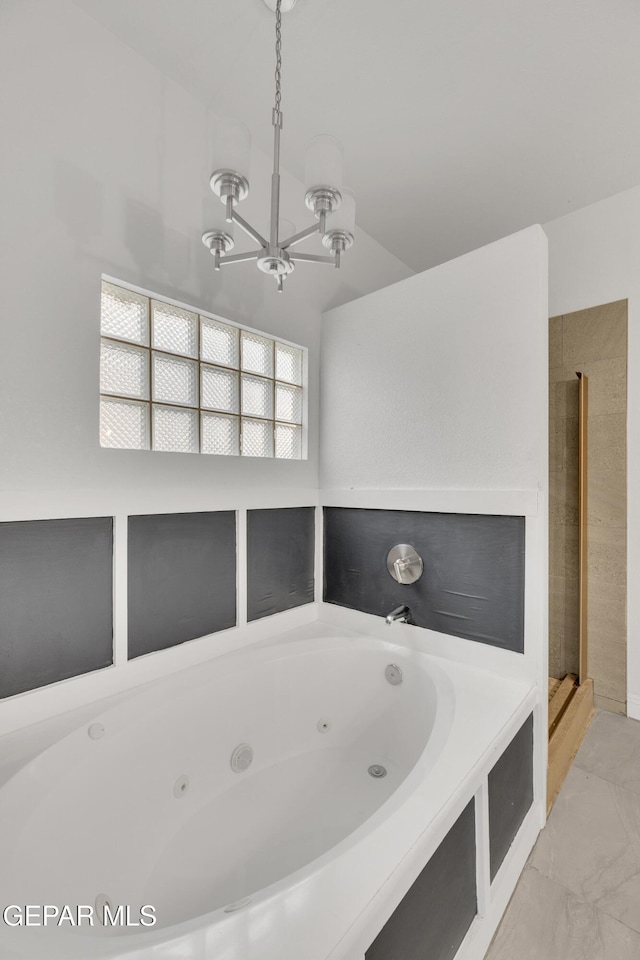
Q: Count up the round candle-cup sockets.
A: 5